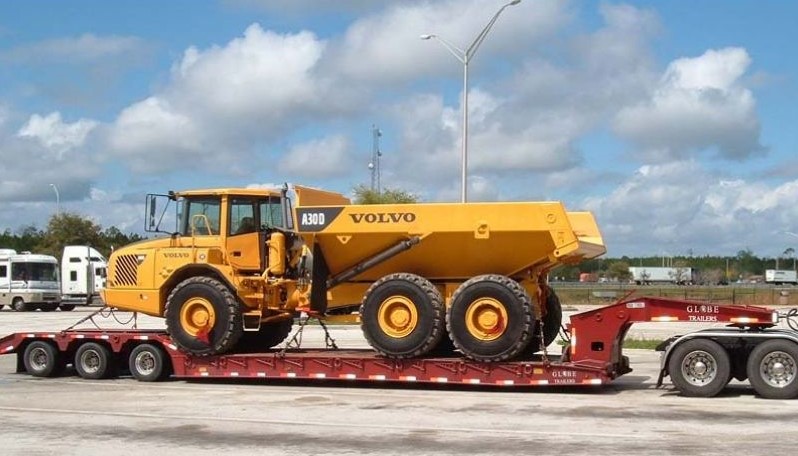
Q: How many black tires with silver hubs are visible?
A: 5